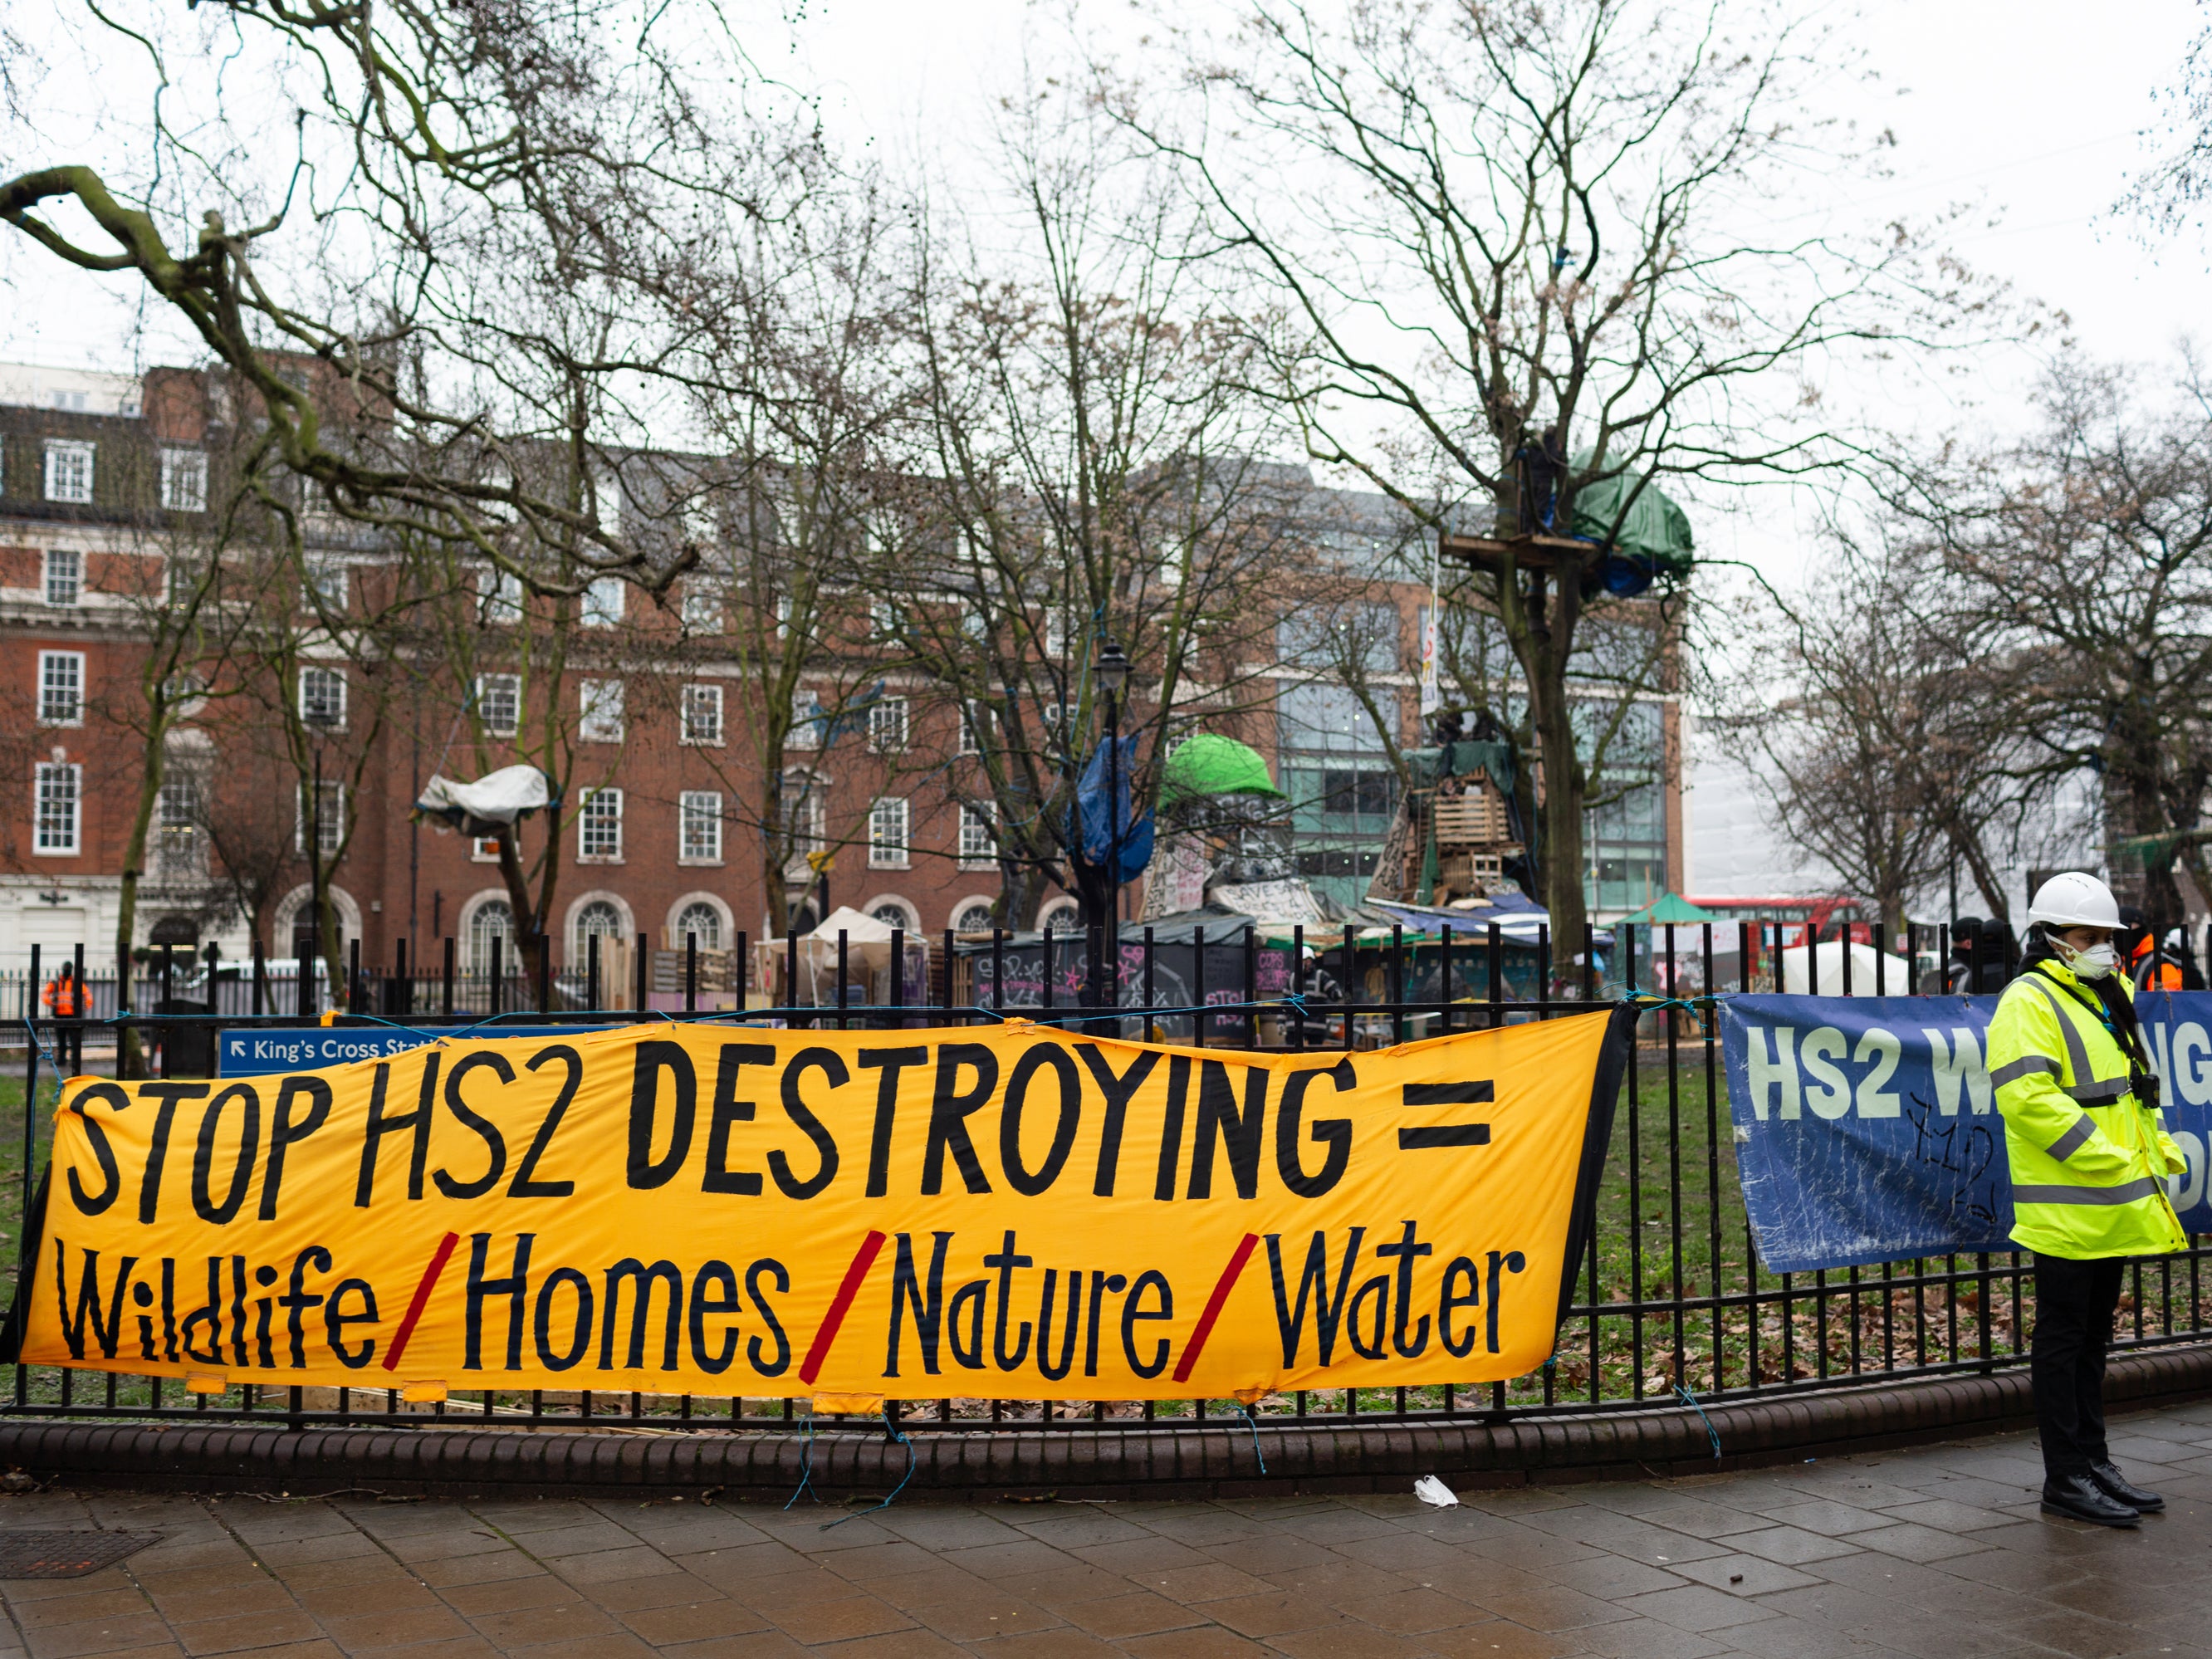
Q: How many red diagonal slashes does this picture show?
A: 3